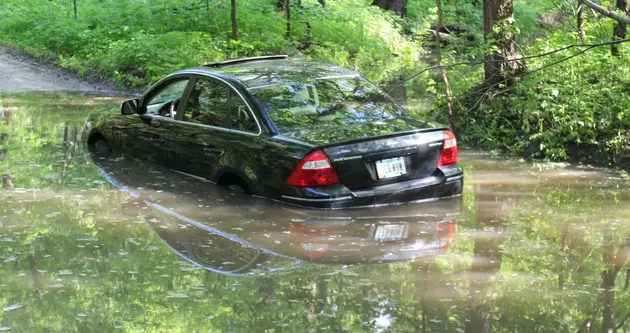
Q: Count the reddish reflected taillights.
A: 2